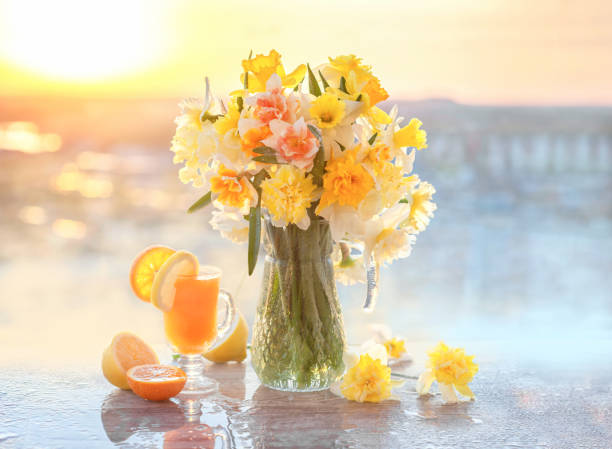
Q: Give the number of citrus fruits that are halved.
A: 3